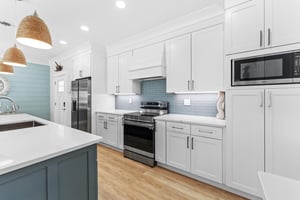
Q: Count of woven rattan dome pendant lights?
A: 3